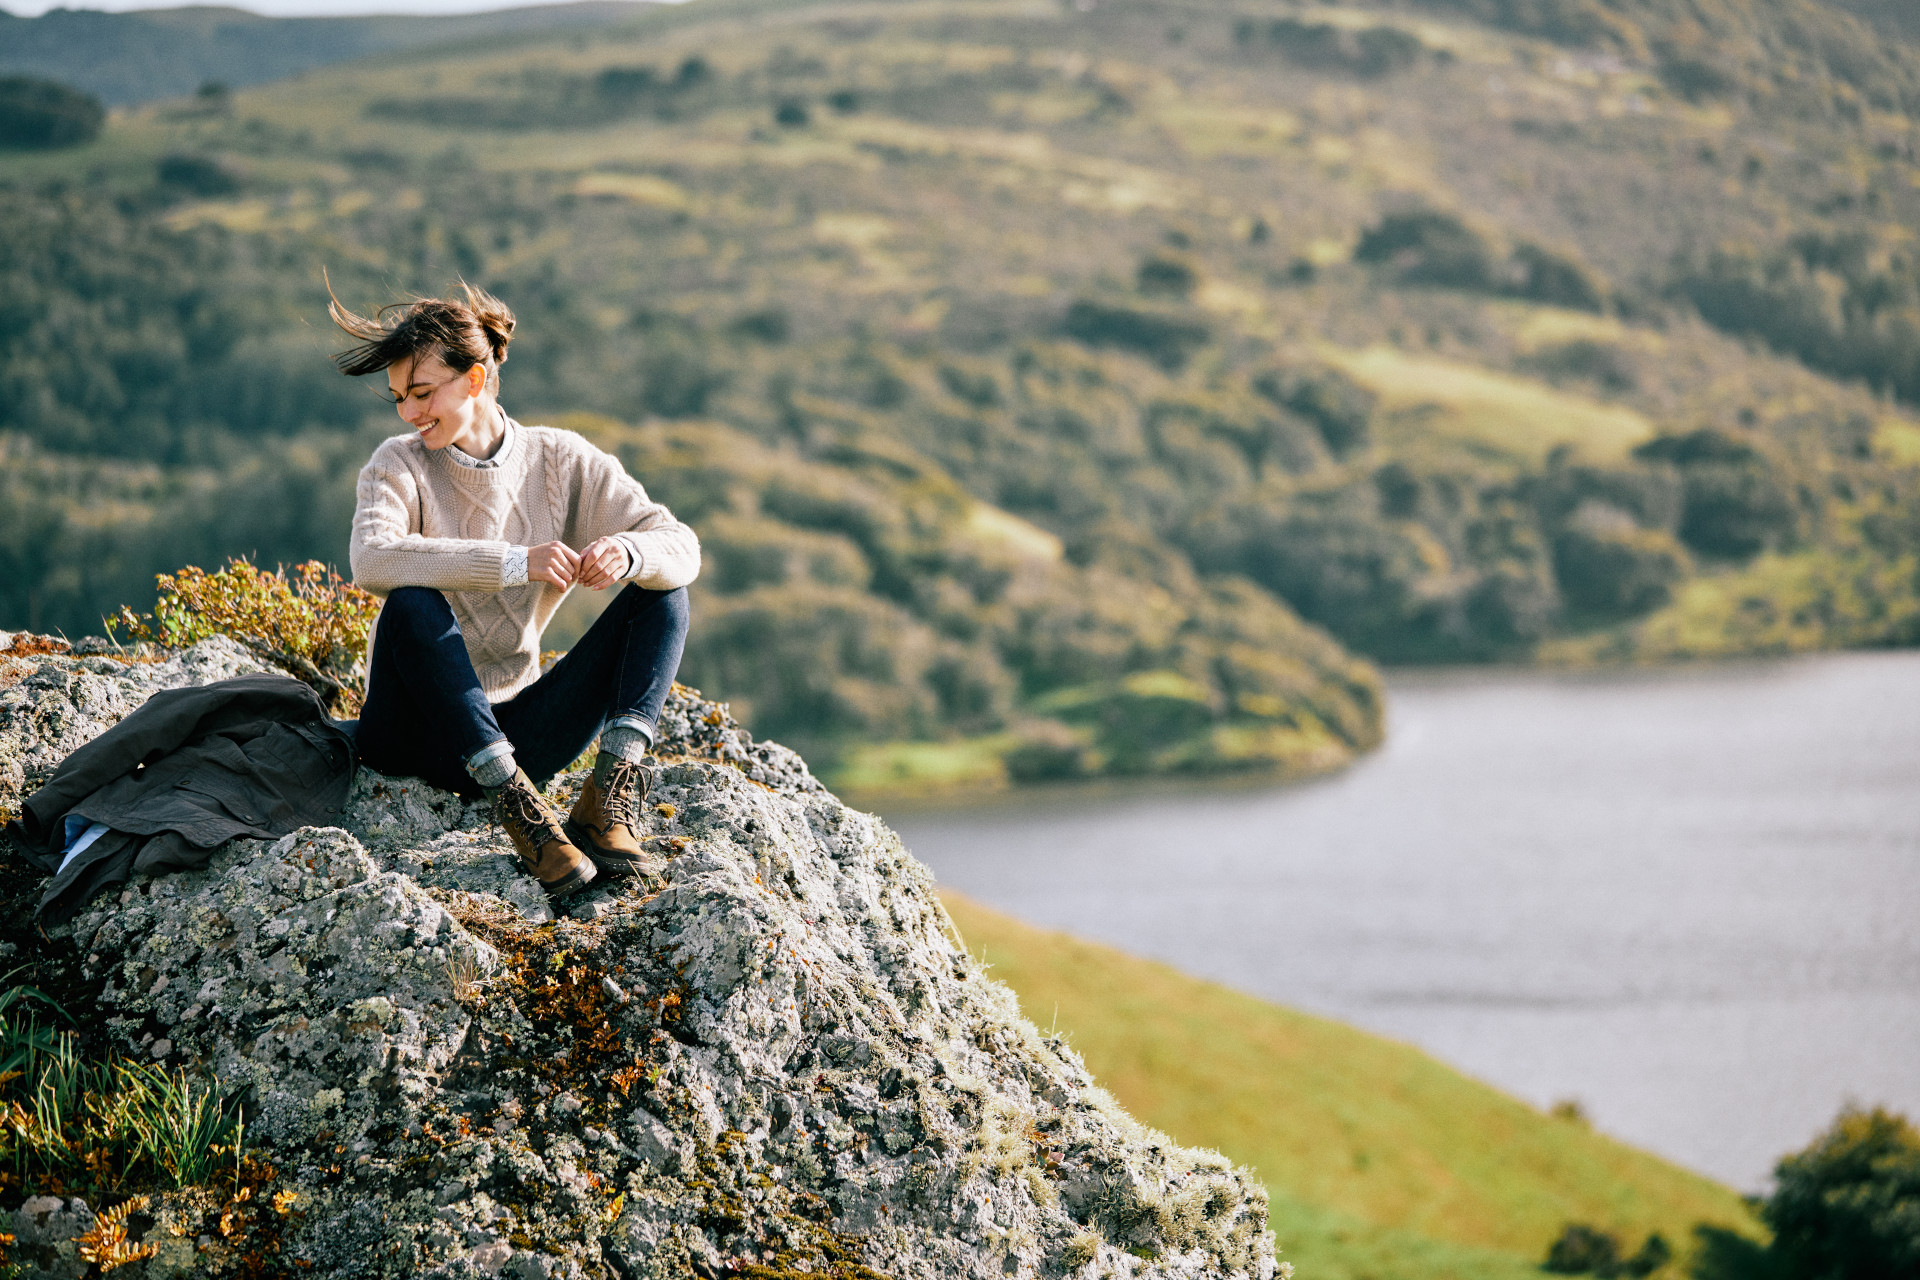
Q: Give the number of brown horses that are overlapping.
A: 0